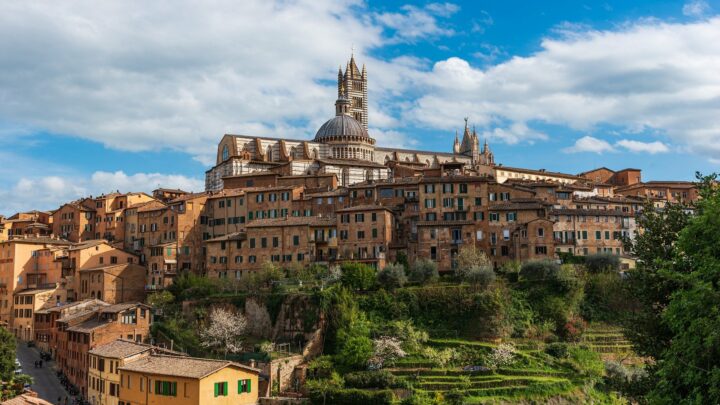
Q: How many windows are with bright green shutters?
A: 4